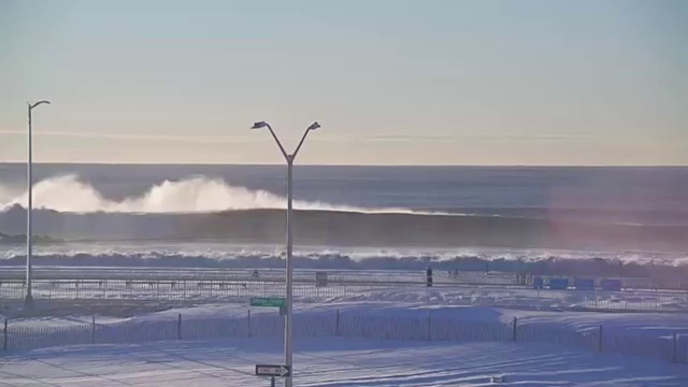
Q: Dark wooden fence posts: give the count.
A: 9